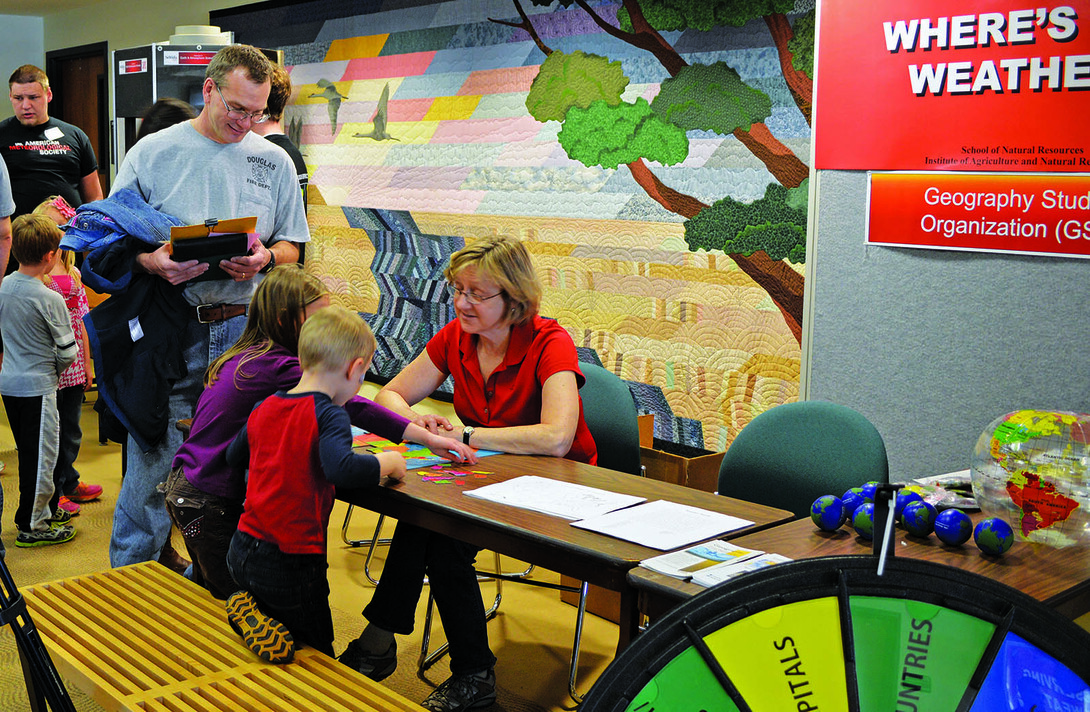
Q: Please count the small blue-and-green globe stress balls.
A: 8